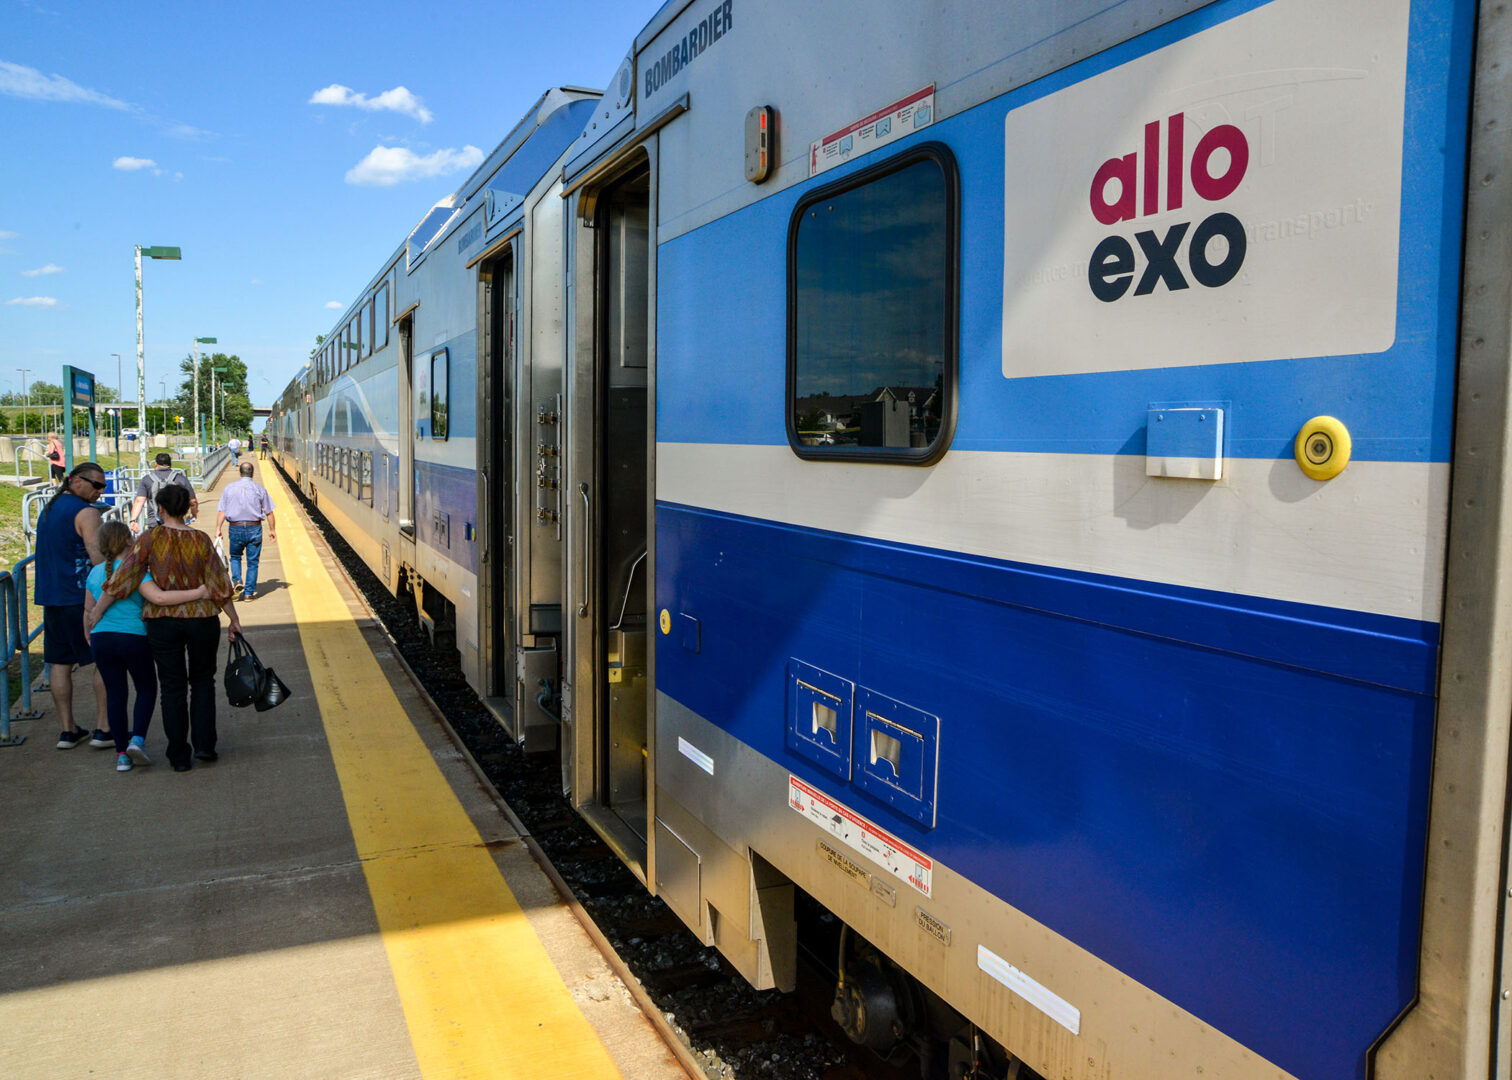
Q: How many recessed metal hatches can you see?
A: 2